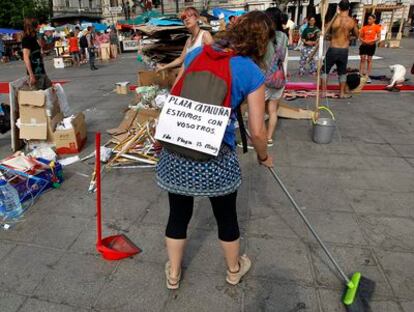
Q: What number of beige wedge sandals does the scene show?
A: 2